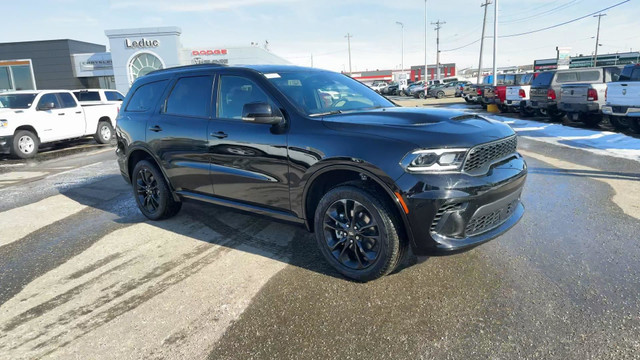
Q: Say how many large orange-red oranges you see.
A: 0